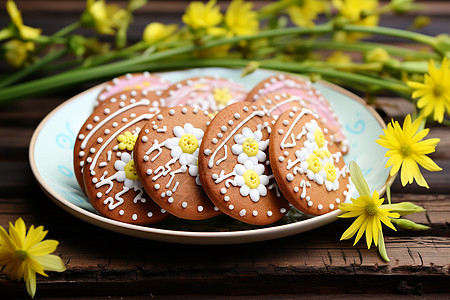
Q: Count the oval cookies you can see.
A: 9